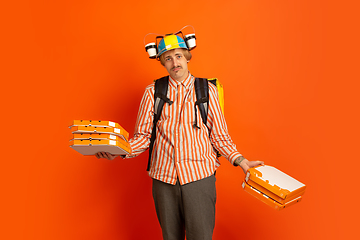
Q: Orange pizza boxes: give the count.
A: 7